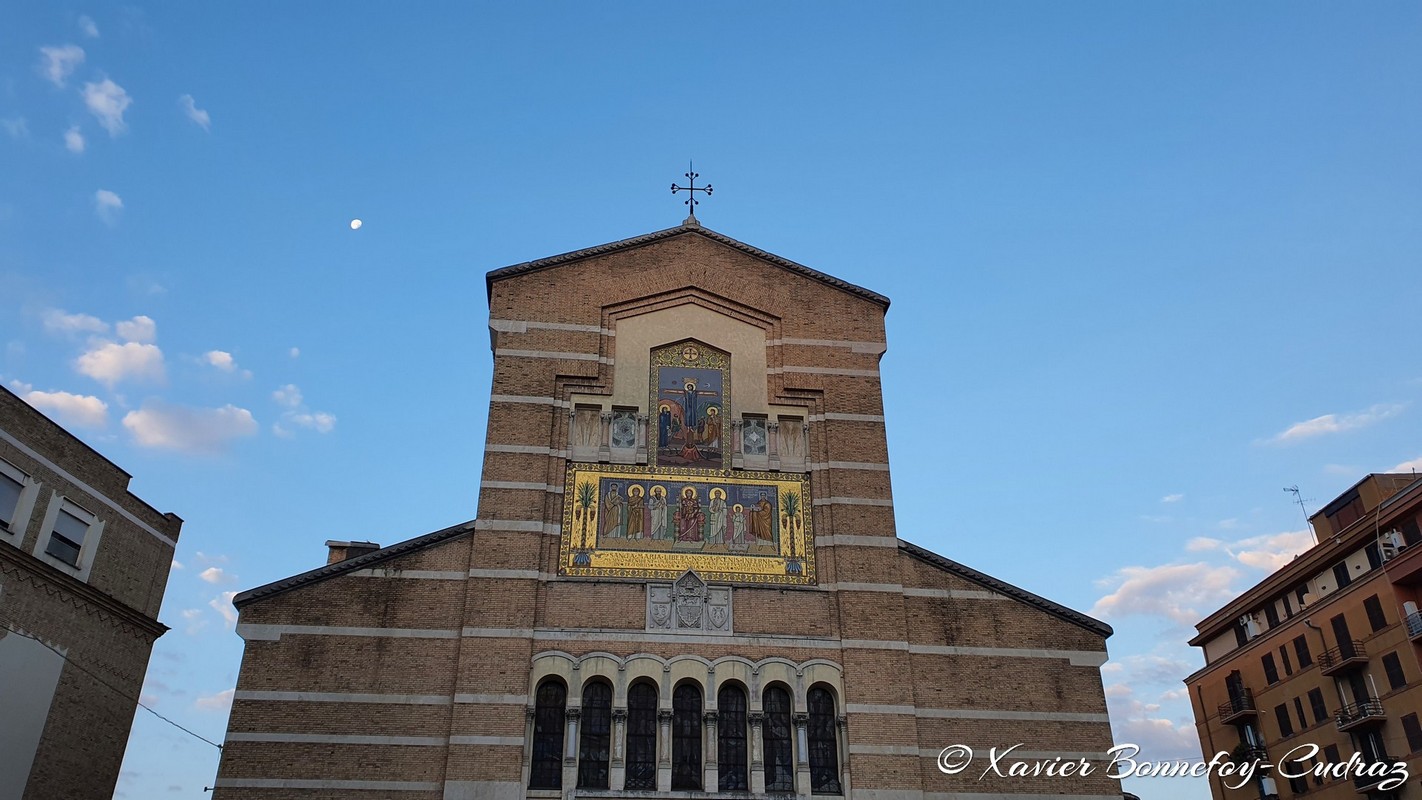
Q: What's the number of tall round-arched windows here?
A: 7